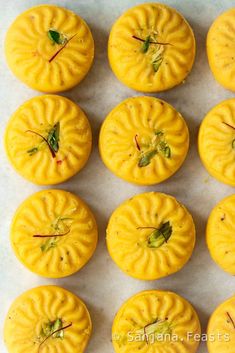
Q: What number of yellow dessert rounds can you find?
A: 12